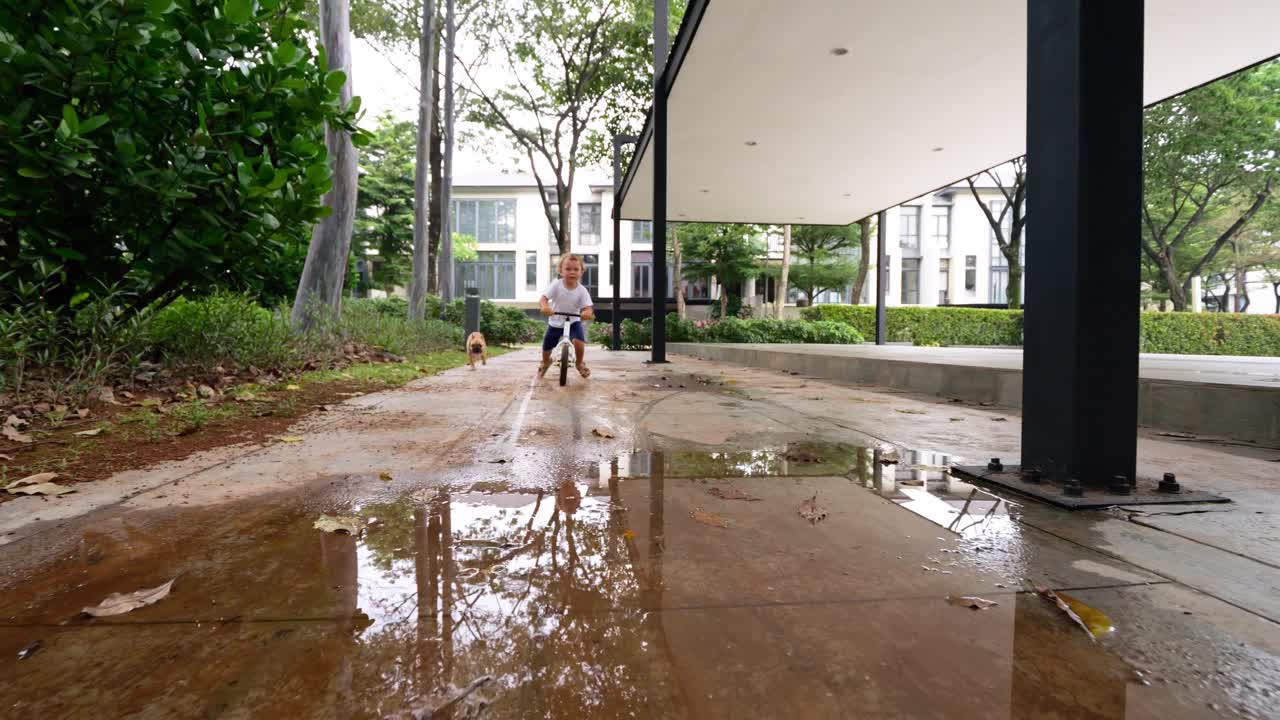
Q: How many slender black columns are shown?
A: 4